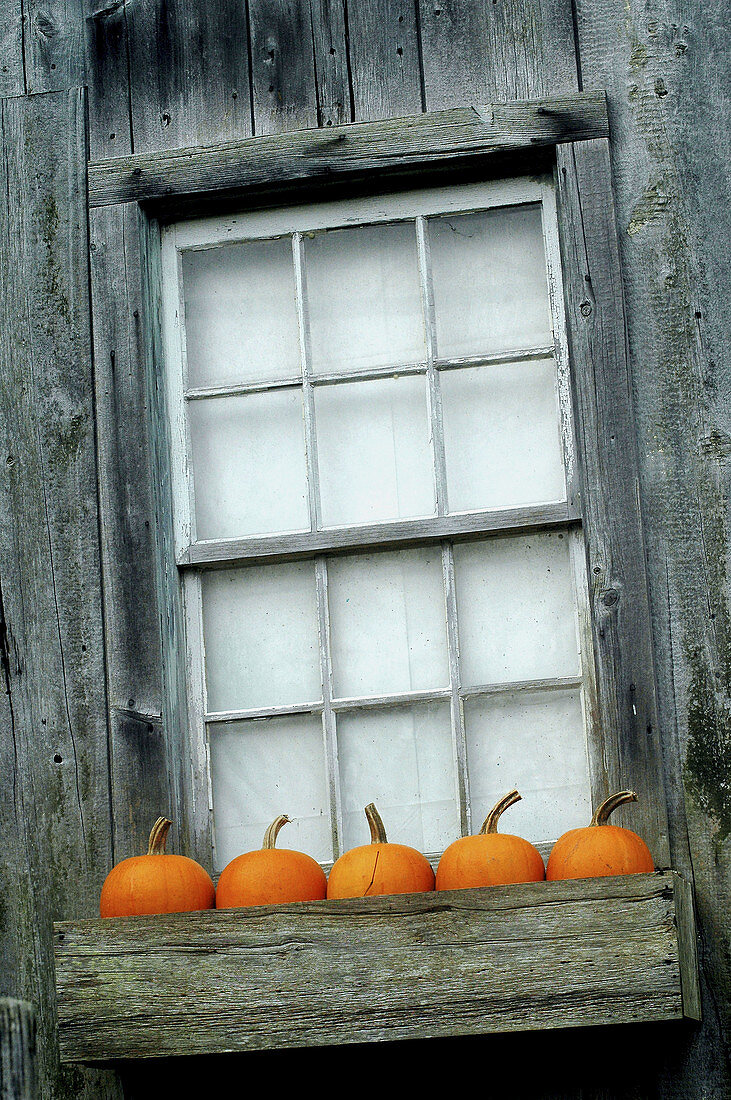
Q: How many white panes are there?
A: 12